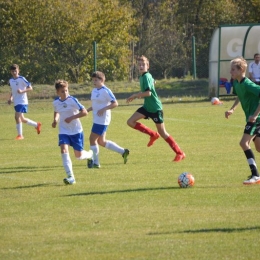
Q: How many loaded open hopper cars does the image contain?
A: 0